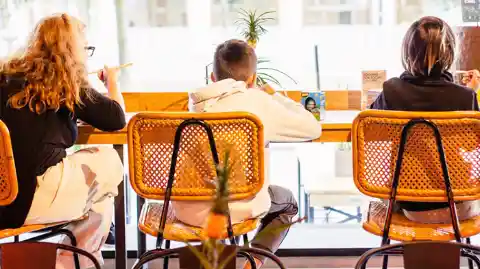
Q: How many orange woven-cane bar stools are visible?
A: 3